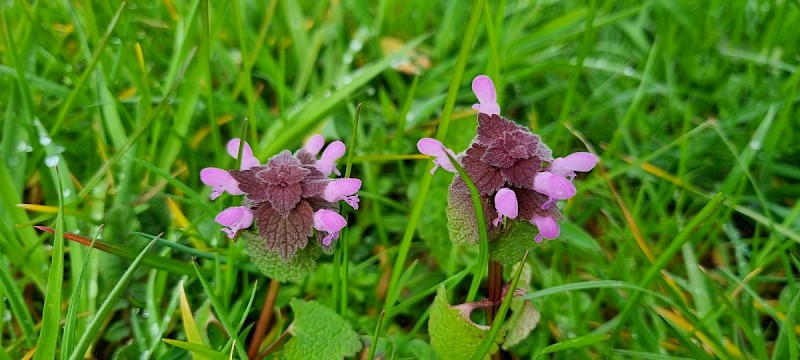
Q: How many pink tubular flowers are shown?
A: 13